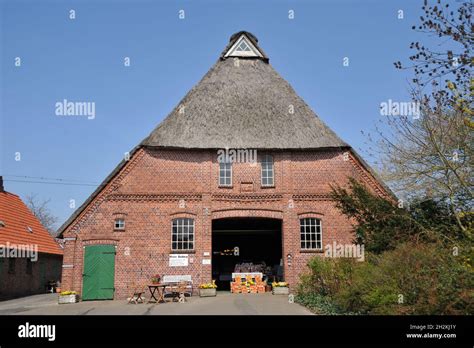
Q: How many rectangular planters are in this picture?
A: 3